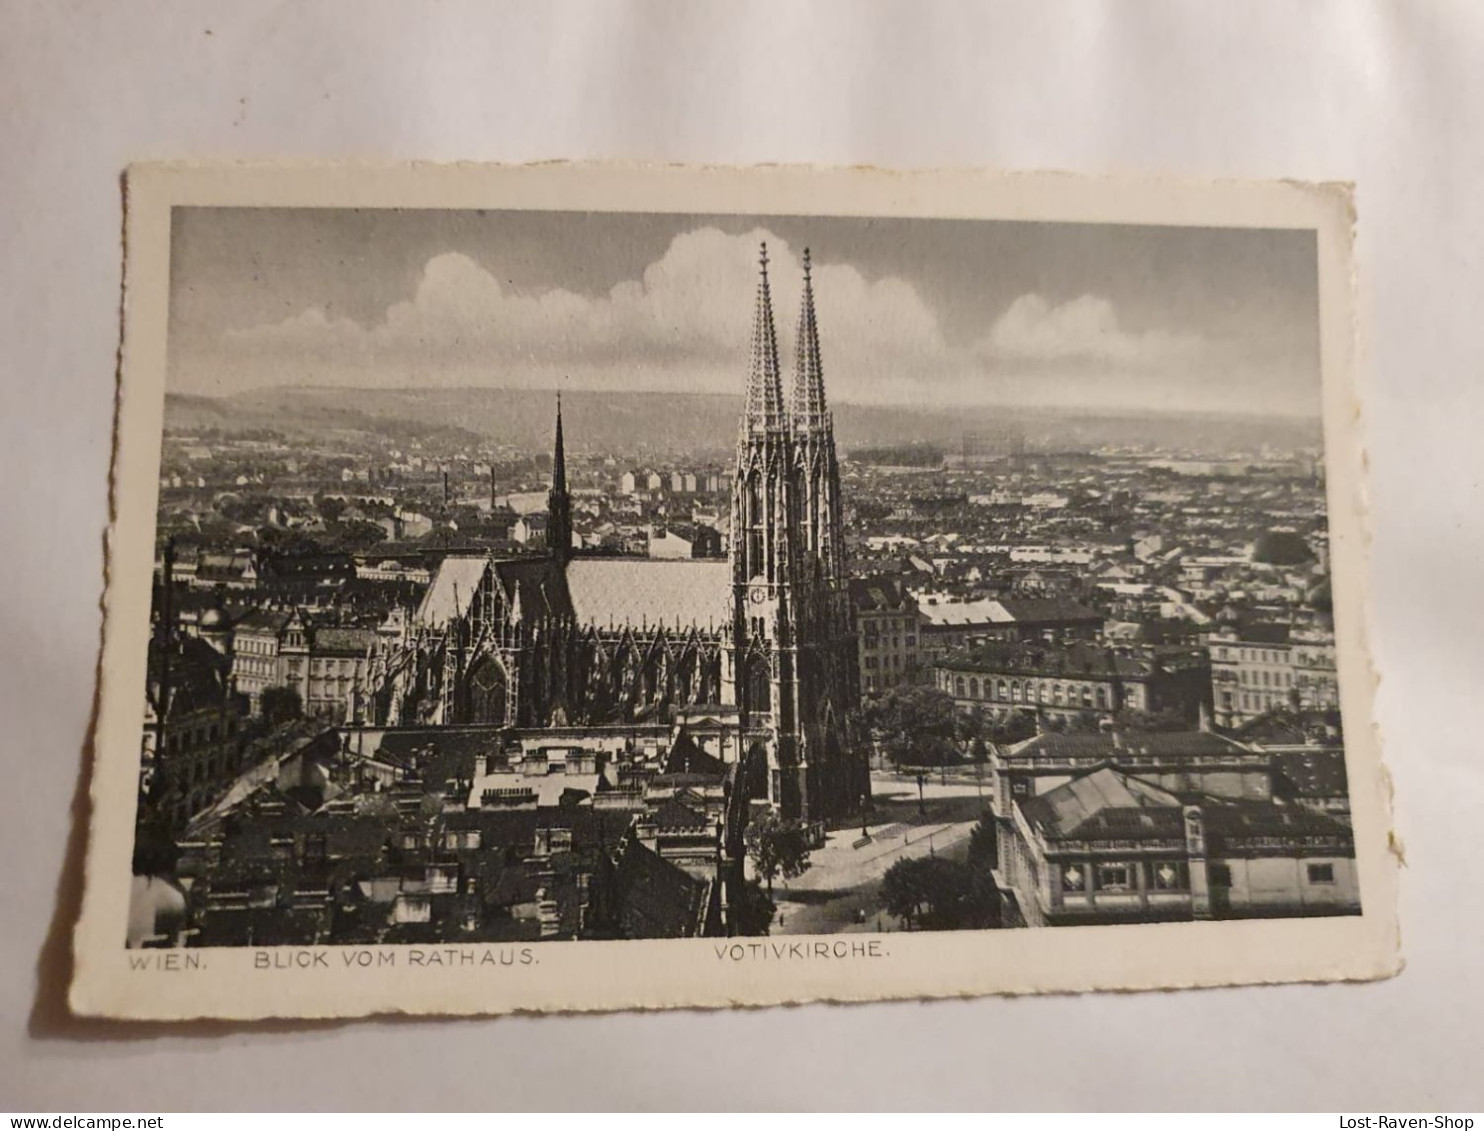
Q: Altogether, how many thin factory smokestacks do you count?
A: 2